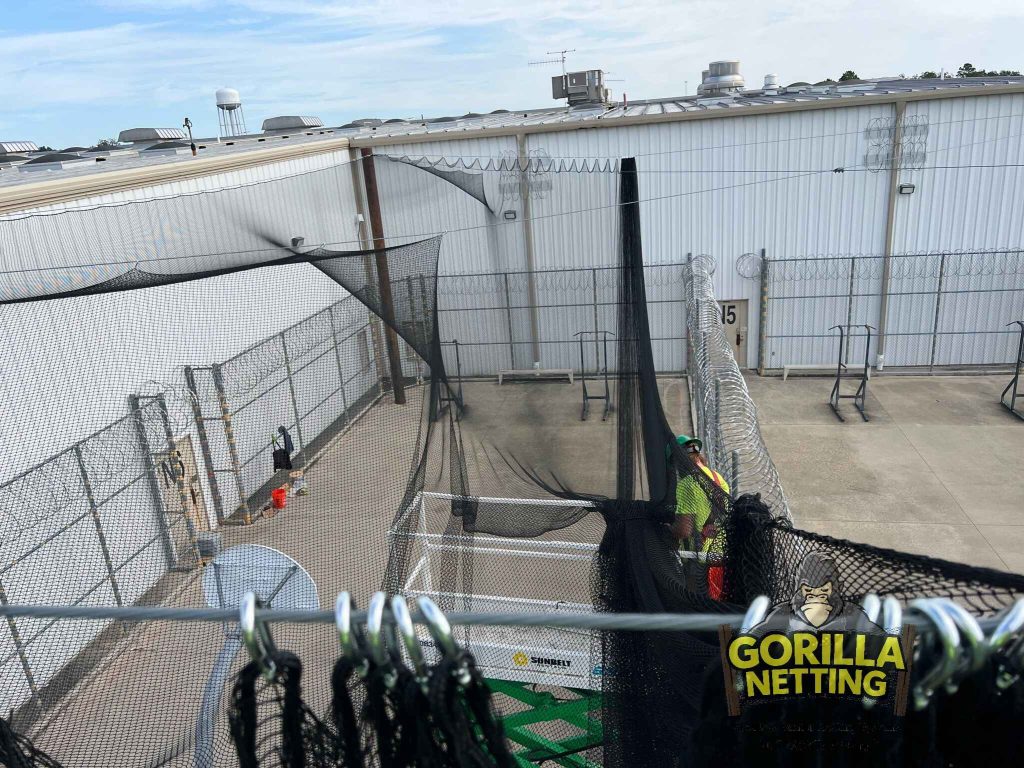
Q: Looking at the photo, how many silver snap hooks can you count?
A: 11